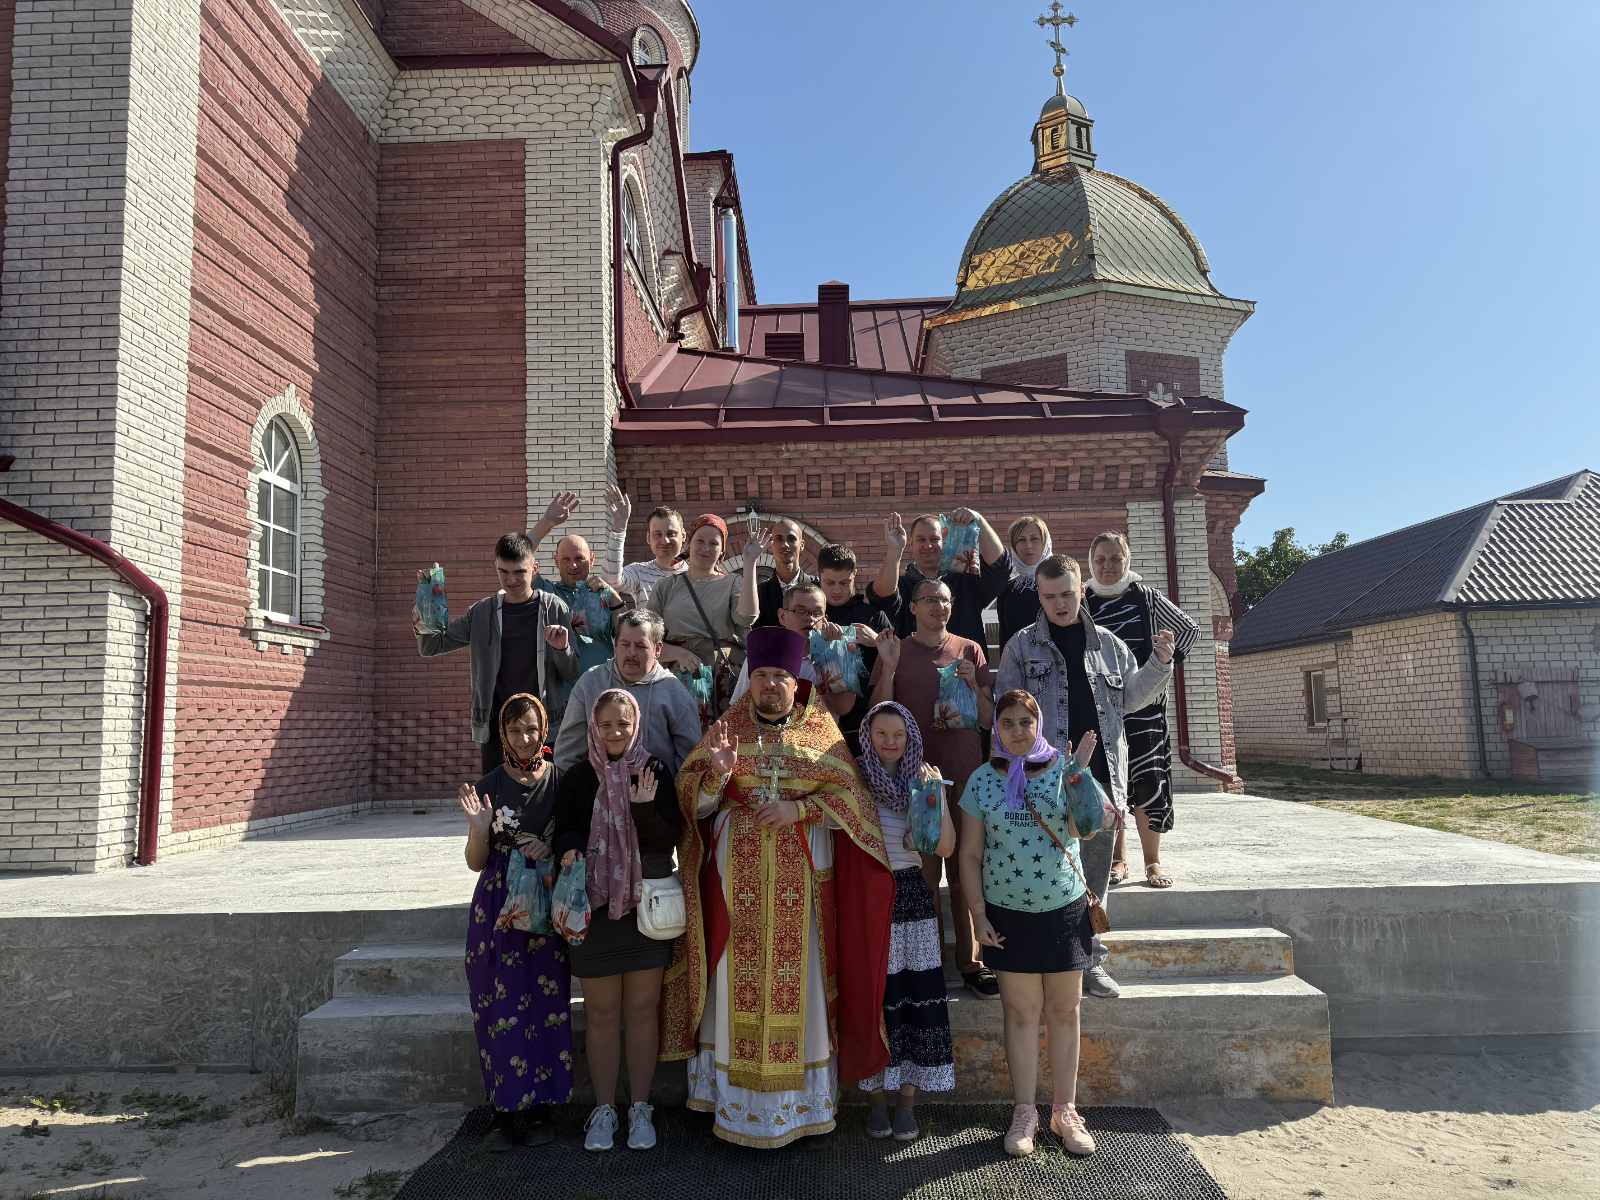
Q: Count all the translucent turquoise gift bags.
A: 10